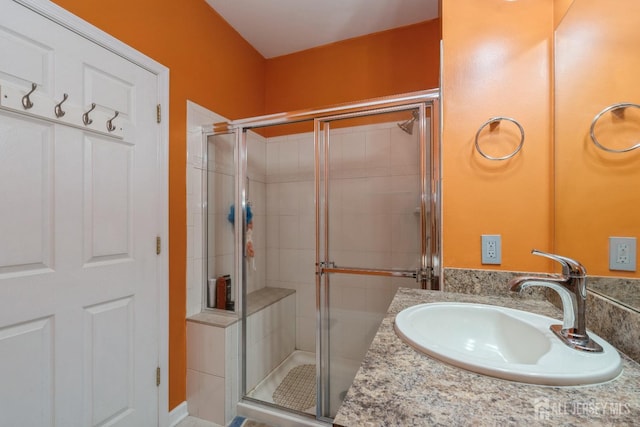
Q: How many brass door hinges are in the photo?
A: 3